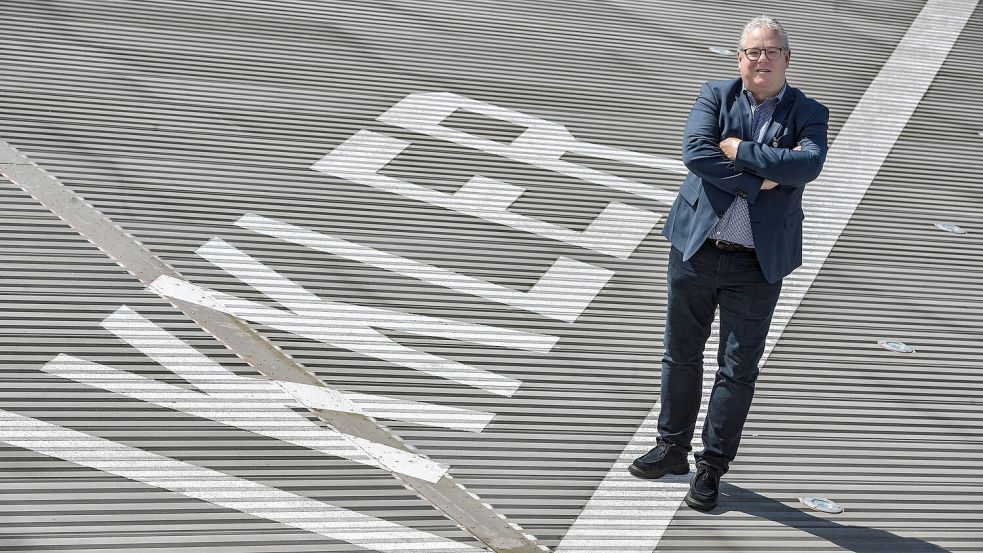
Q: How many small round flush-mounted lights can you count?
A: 4